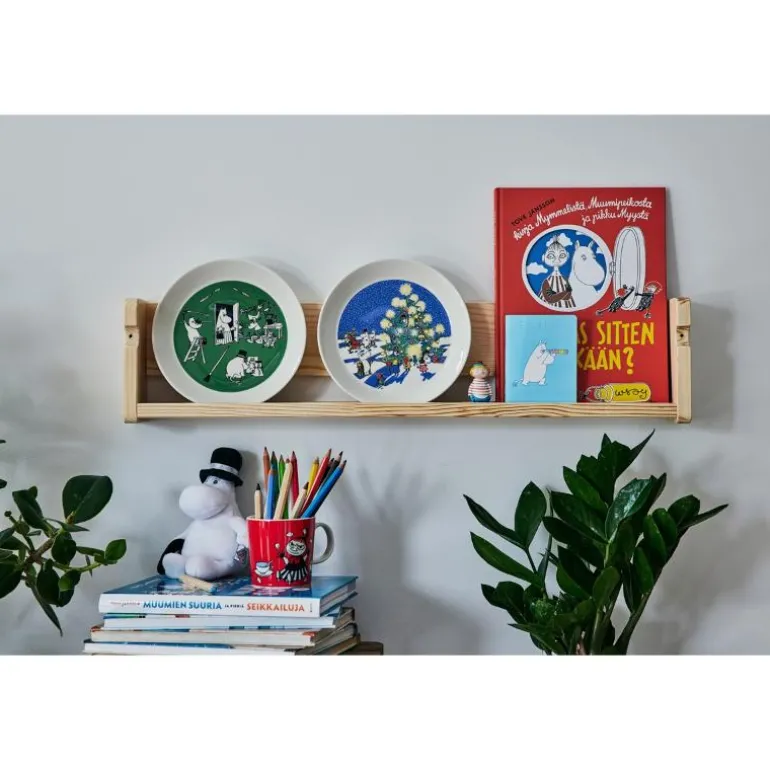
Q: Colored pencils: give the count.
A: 13